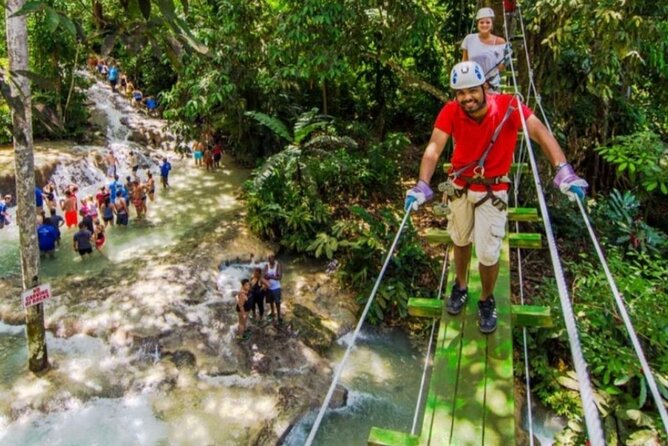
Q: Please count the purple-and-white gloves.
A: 2